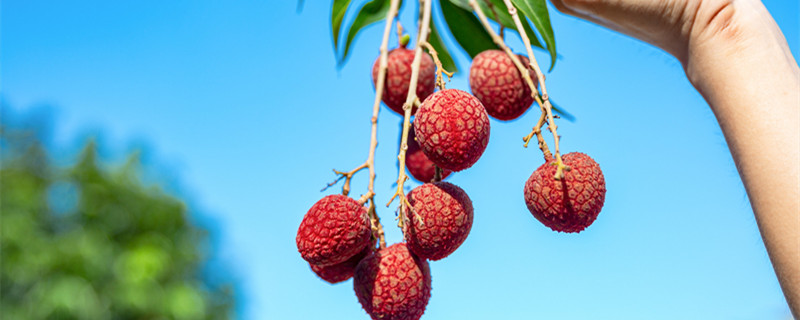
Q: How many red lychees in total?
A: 9